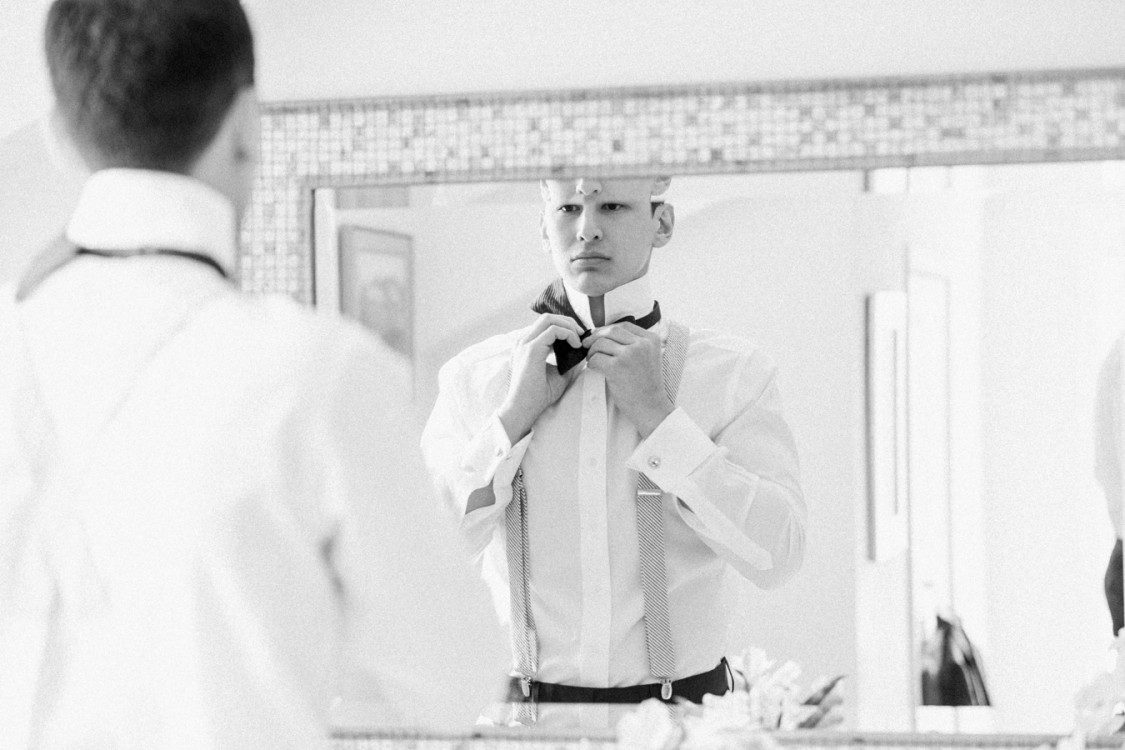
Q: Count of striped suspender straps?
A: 2